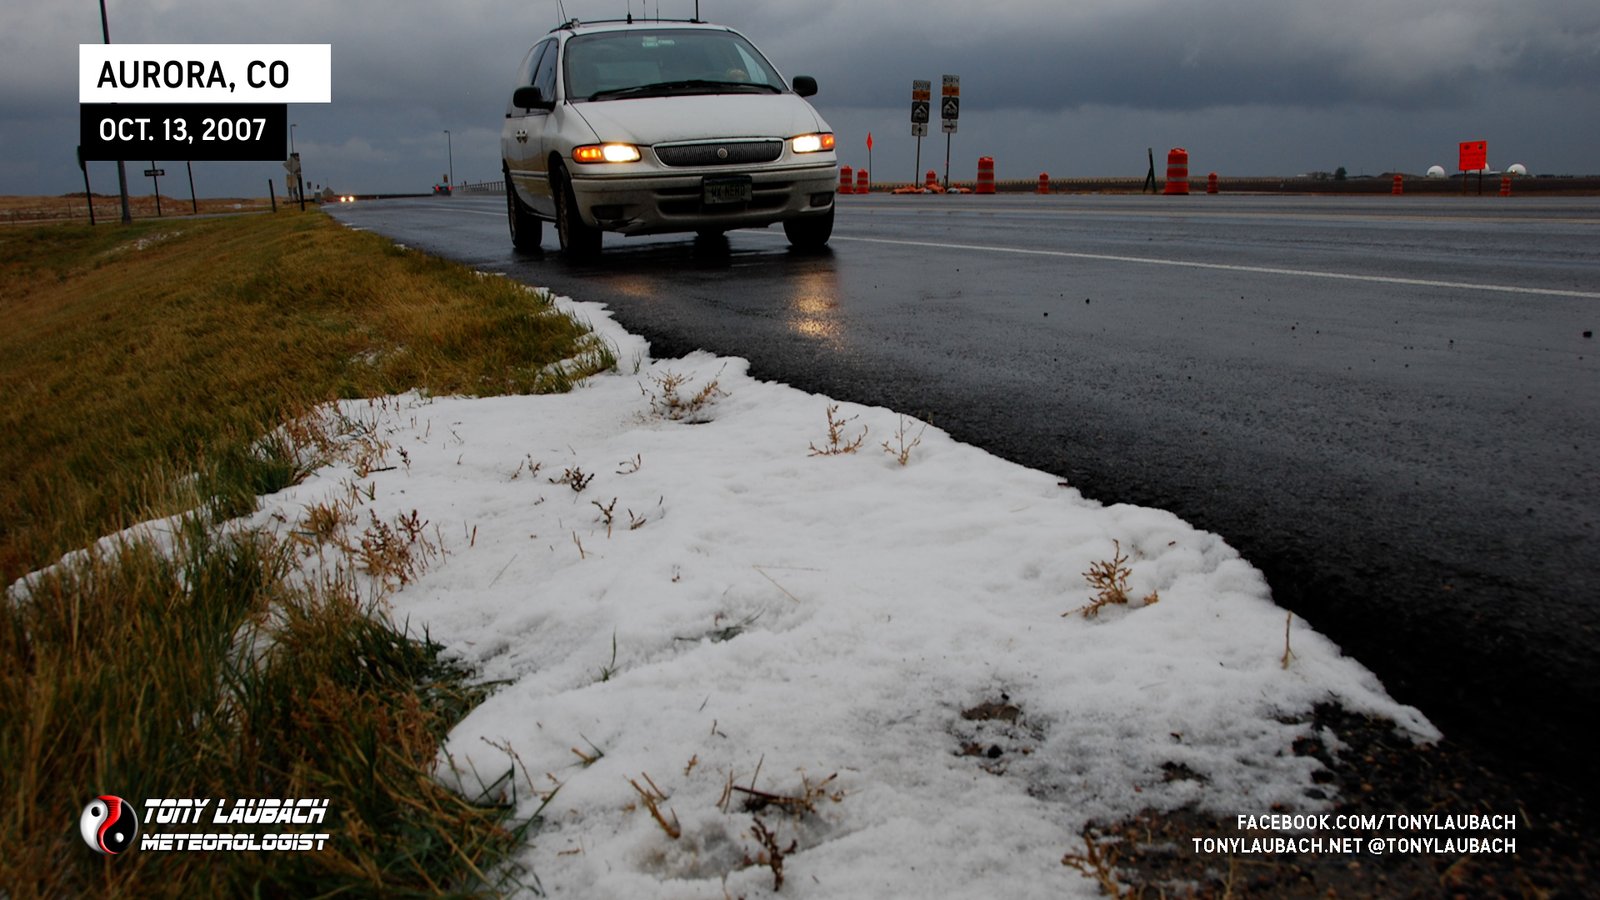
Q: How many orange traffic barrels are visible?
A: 9